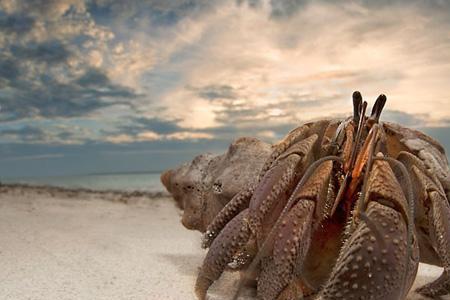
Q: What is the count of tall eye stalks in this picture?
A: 2